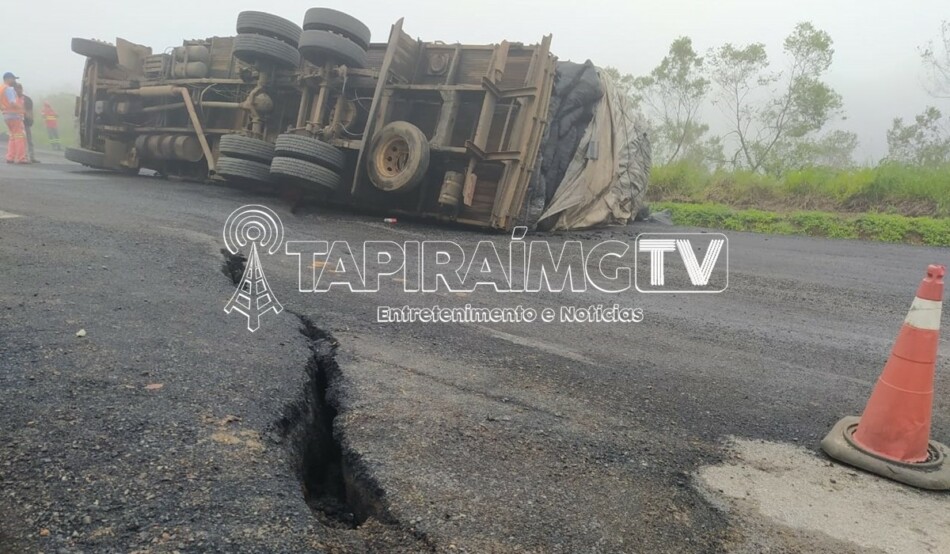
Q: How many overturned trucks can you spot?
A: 1